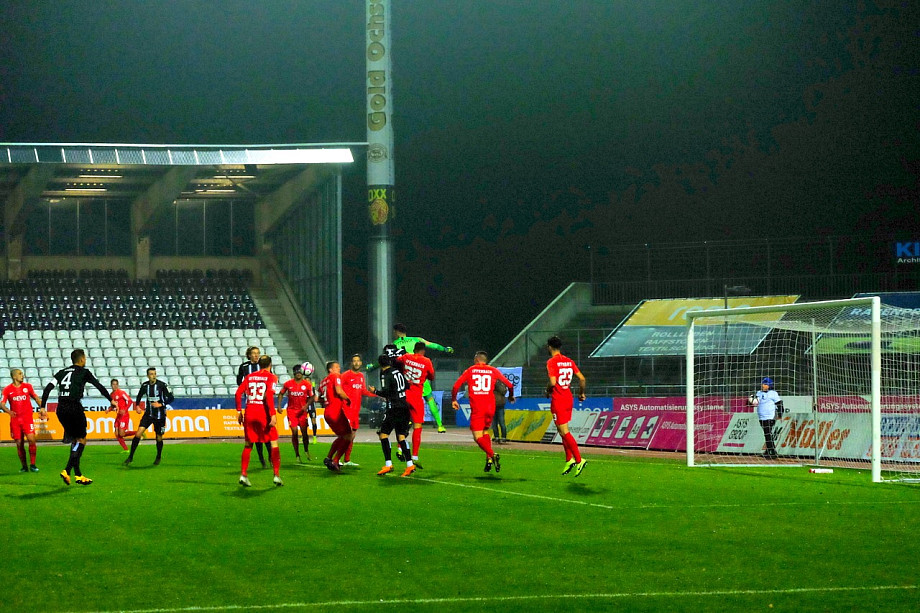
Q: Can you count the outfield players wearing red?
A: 9